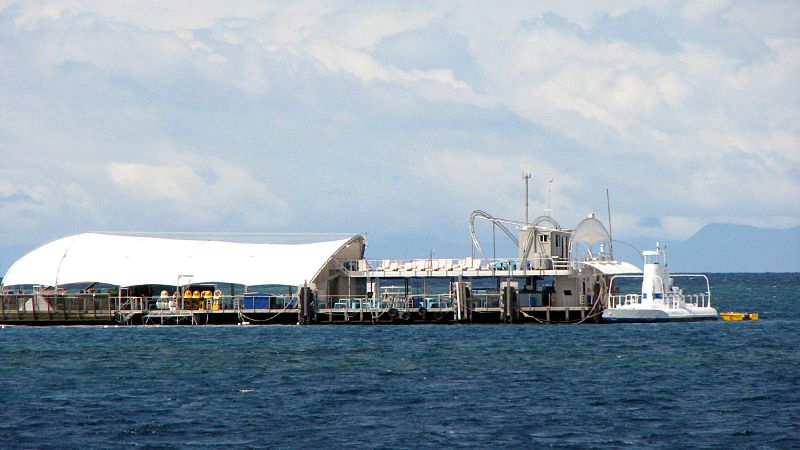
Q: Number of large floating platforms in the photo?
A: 1